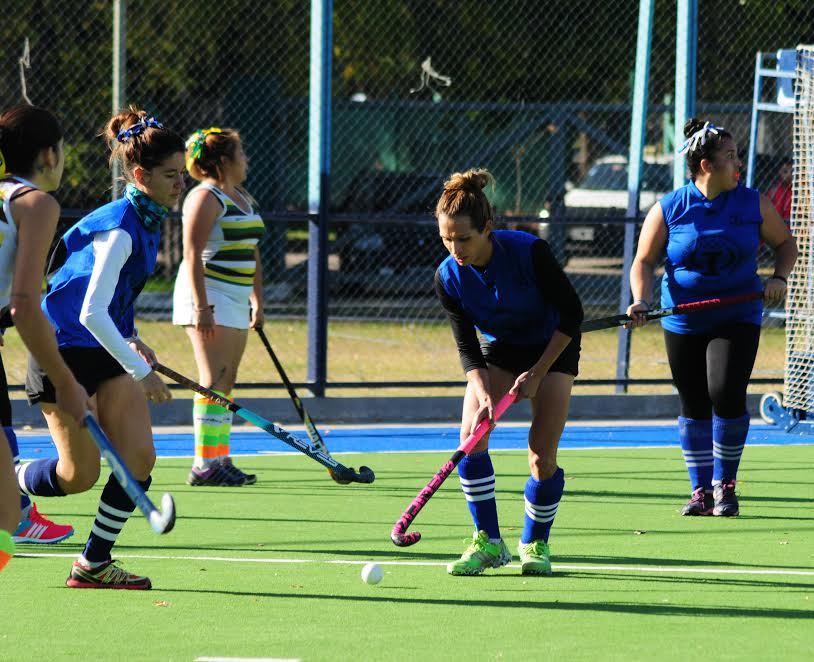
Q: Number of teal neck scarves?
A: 1